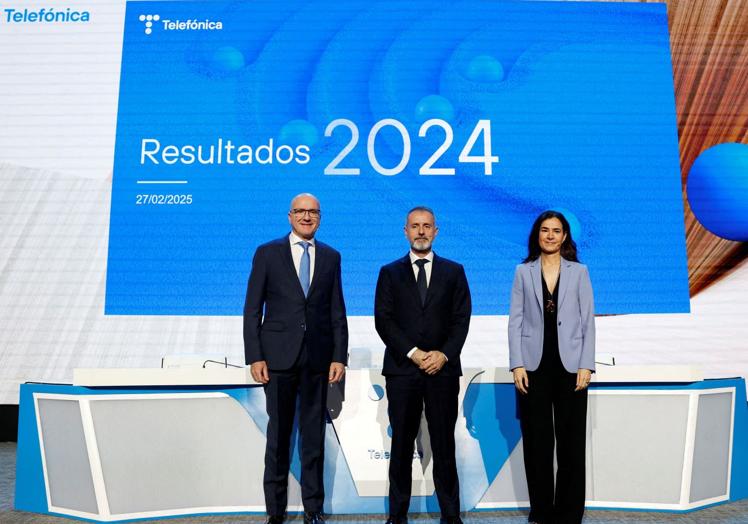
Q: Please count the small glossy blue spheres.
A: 5